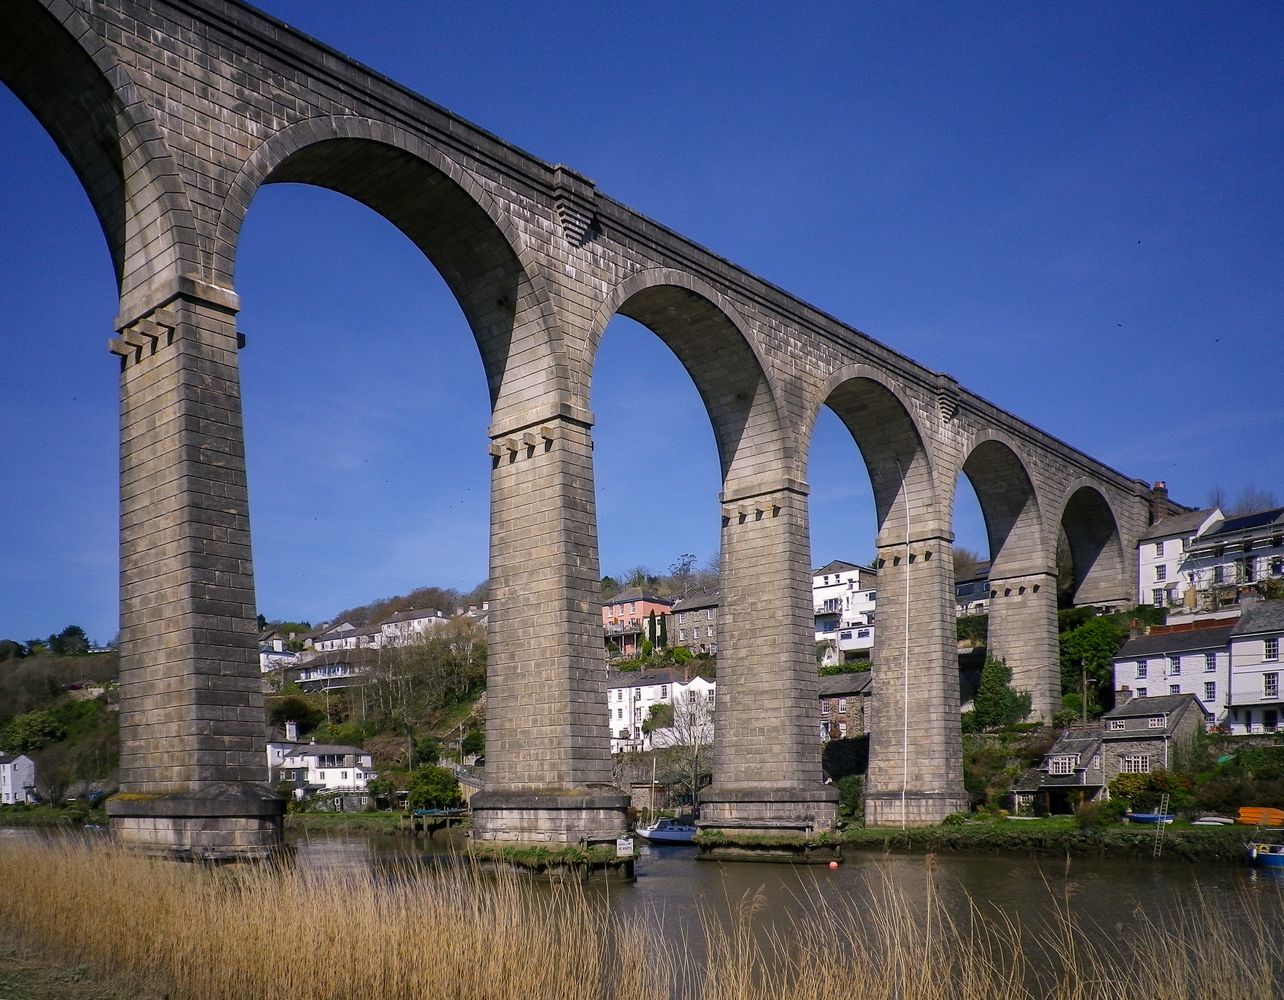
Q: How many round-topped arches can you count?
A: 6